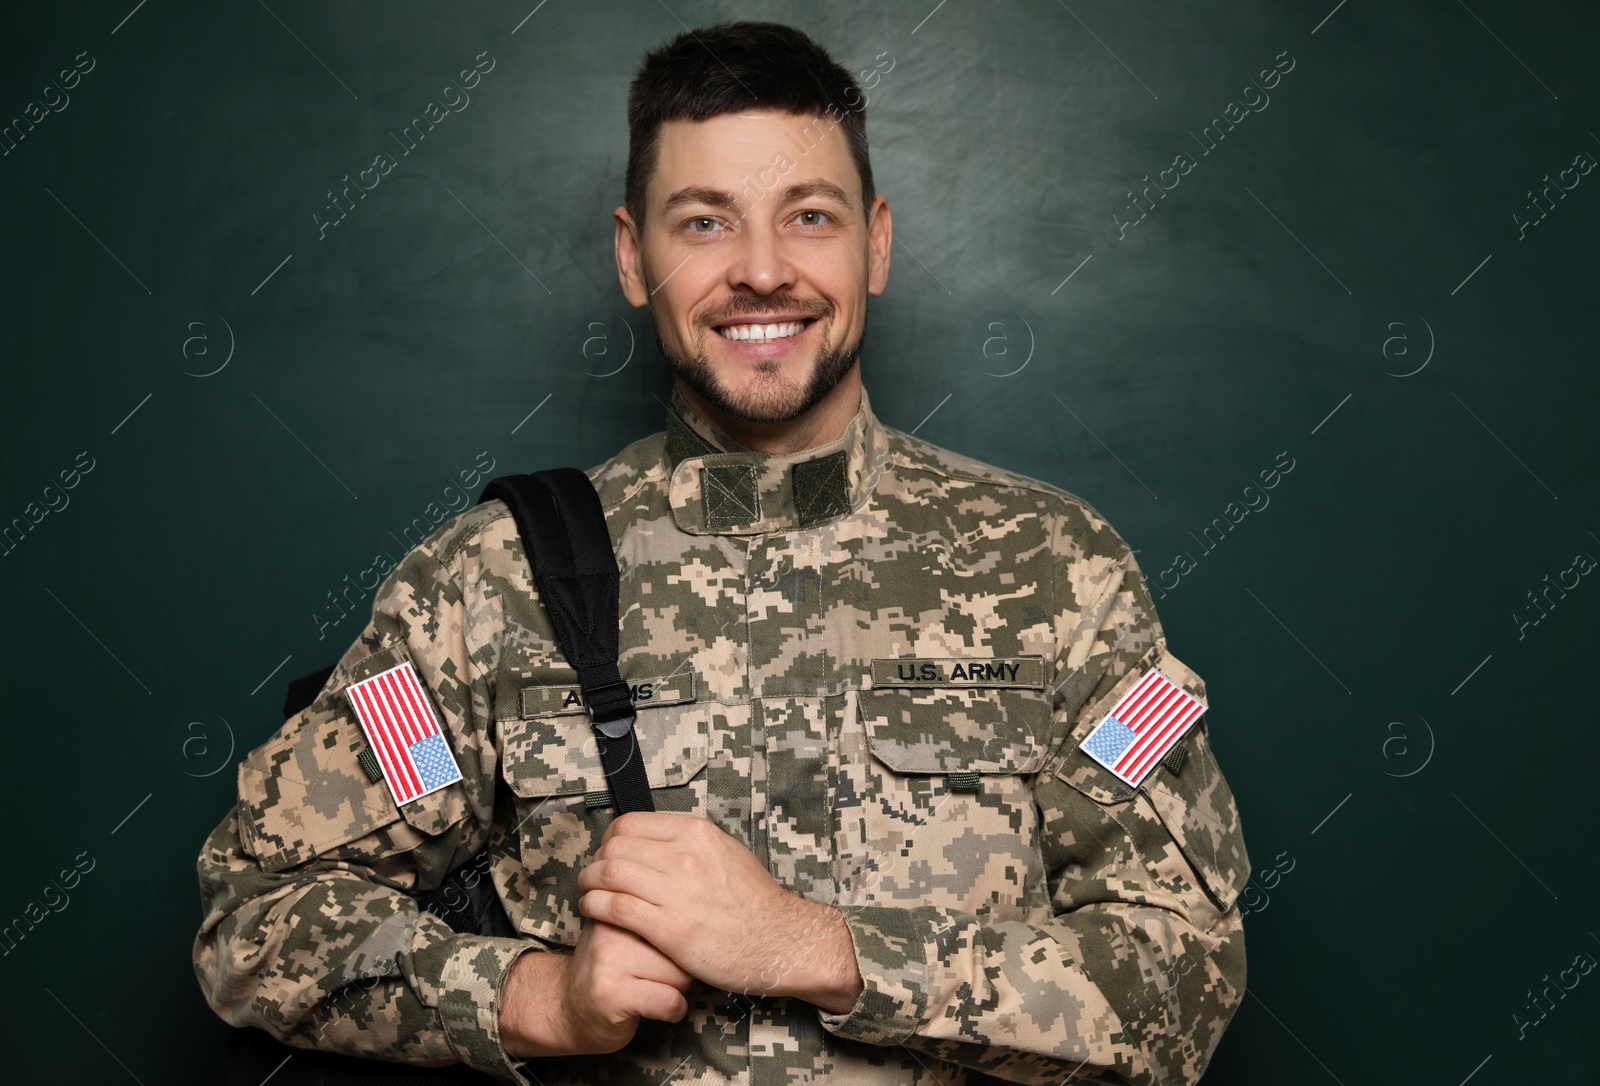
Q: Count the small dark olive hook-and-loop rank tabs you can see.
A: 2